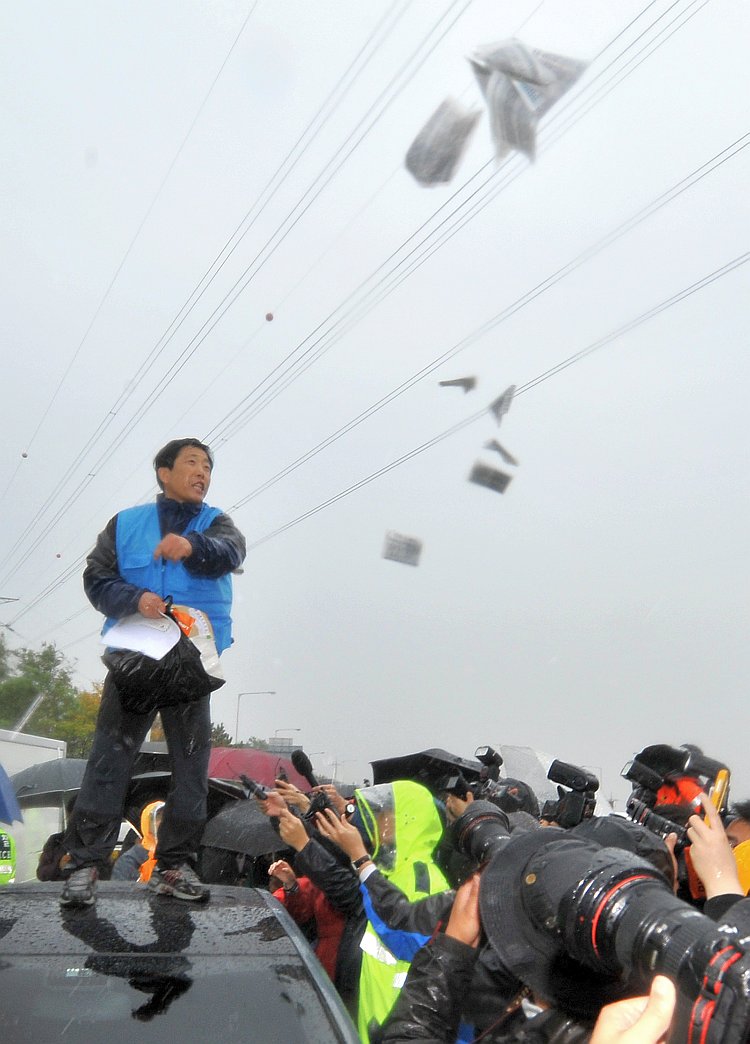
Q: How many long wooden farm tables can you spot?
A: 0